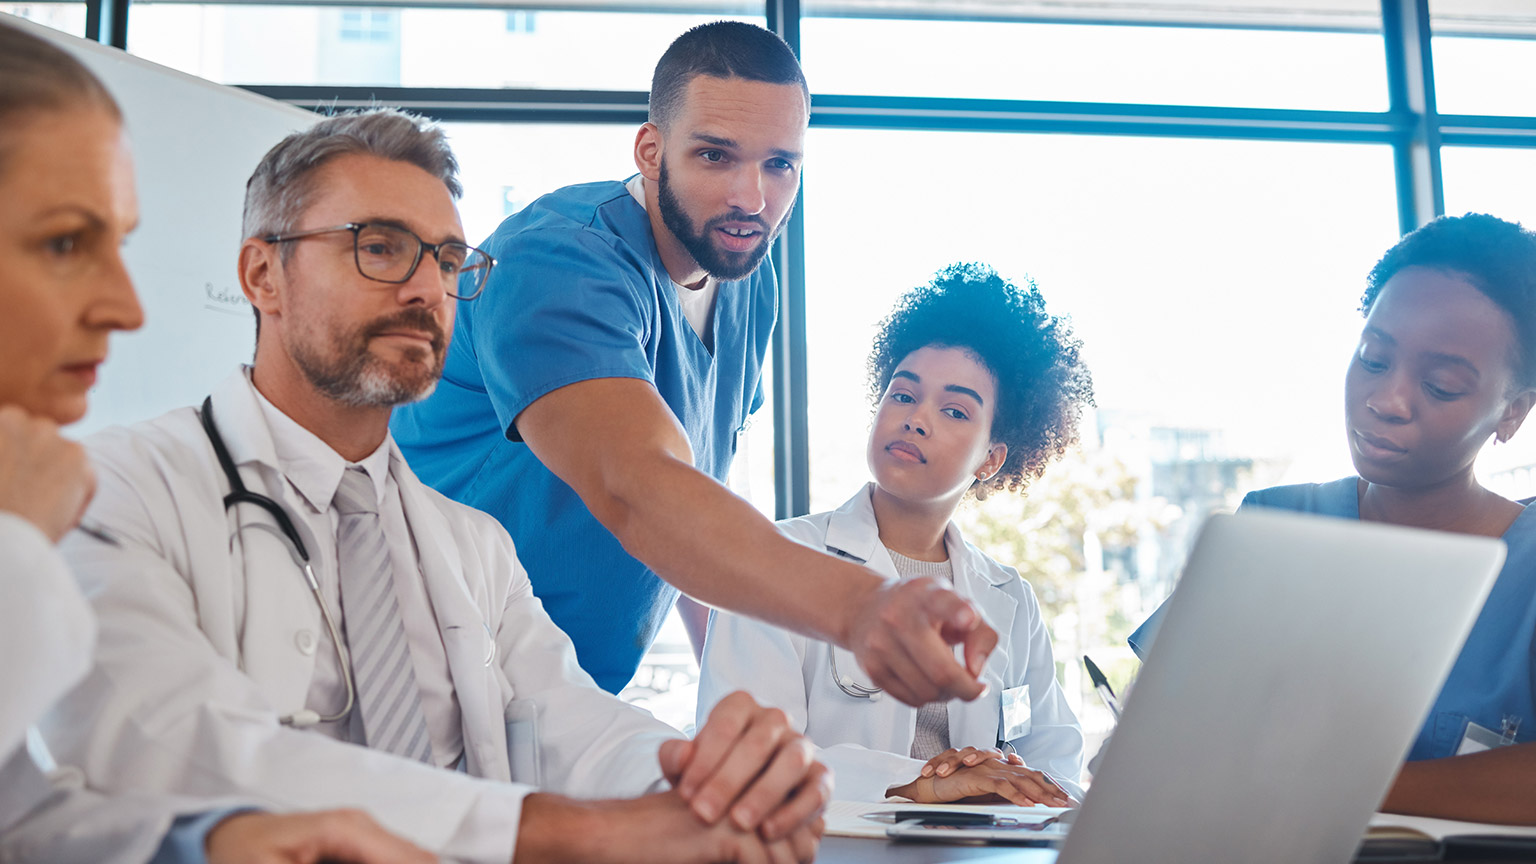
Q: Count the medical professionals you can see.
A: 5